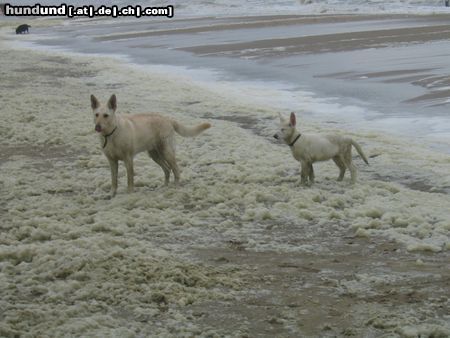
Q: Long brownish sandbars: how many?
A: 2